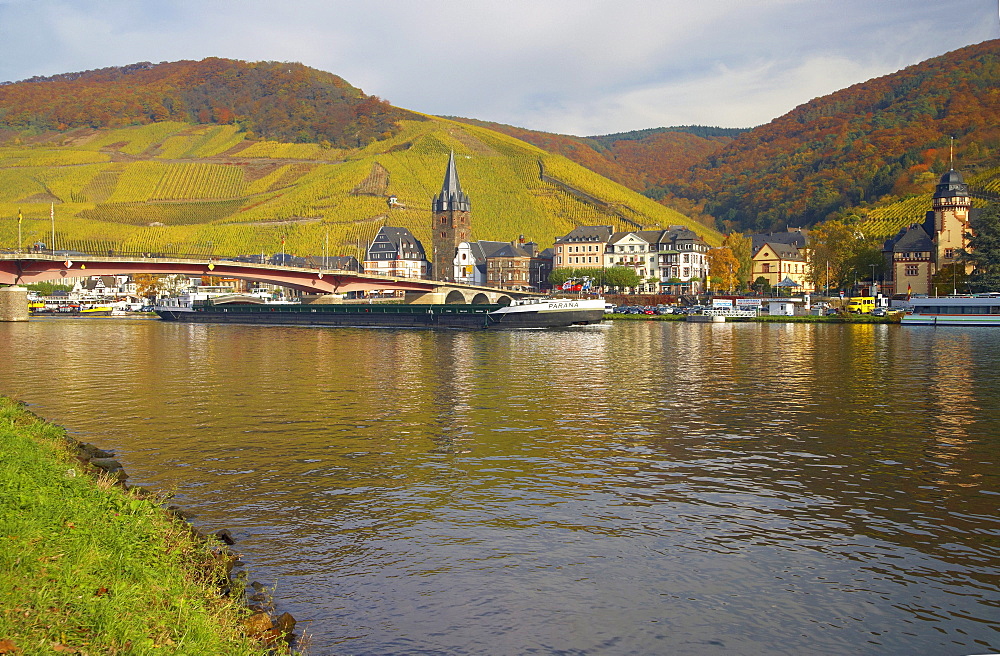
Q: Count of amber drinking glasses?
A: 0